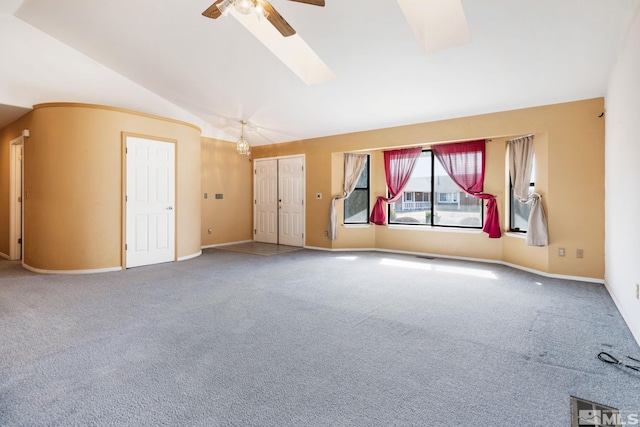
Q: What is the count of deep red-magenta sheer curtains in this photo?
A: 2